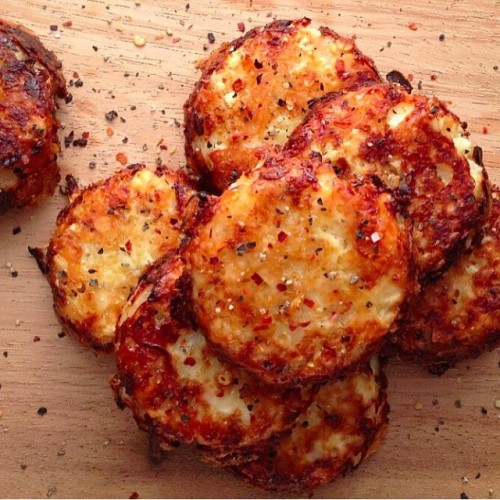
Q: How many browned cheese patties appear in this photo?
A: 8